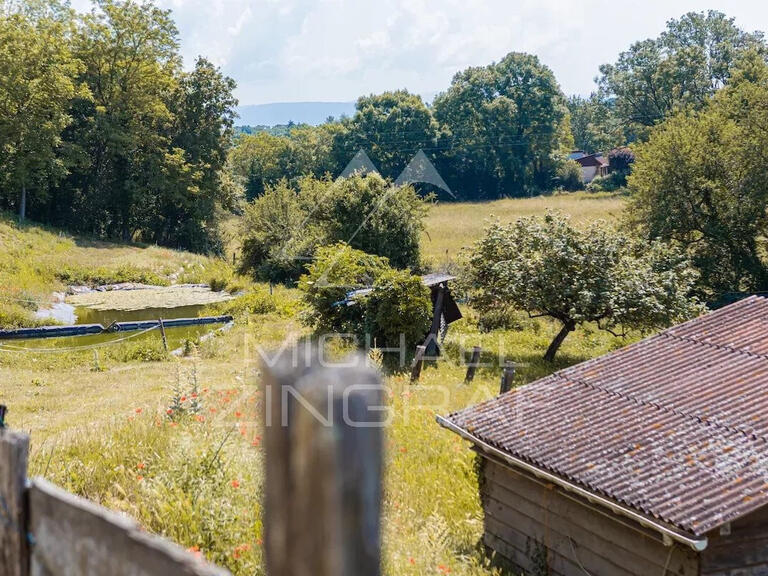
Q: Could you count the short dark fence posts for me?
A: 3